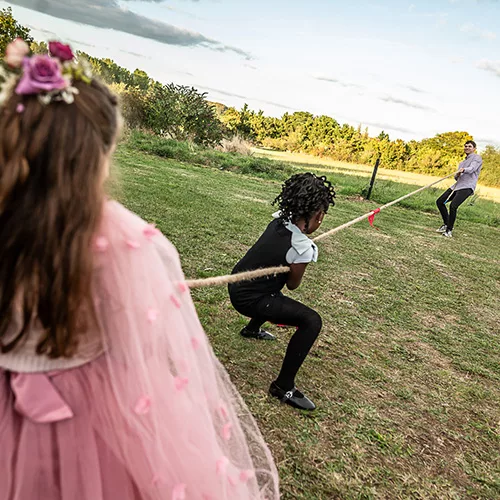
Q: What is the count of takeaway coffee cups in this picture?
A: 0